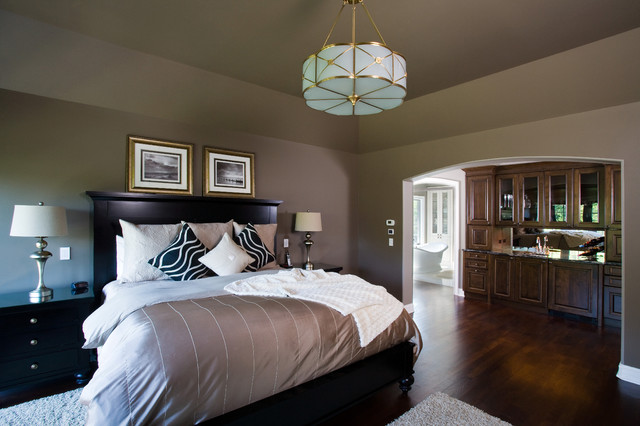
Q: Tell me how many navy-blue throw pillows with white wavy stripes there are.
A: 2